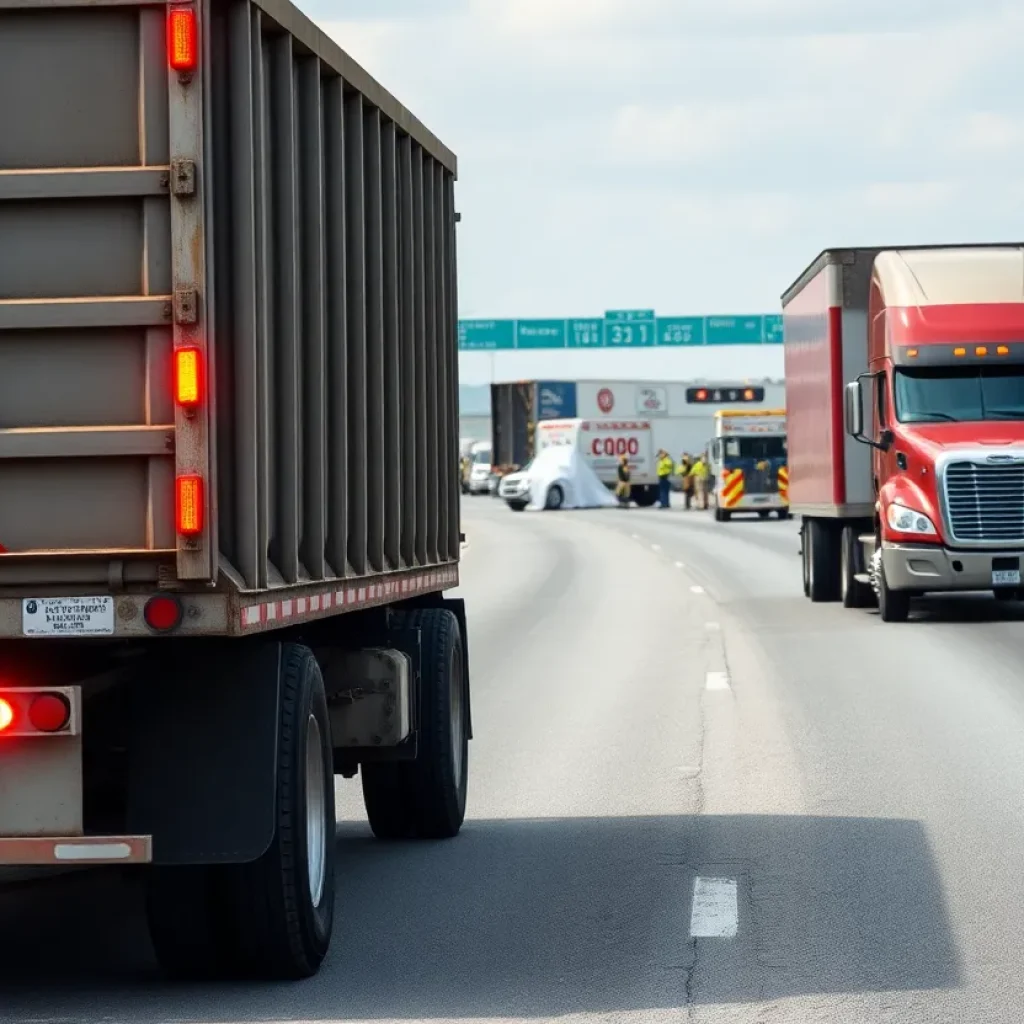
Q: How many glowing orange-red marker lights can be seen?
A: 3